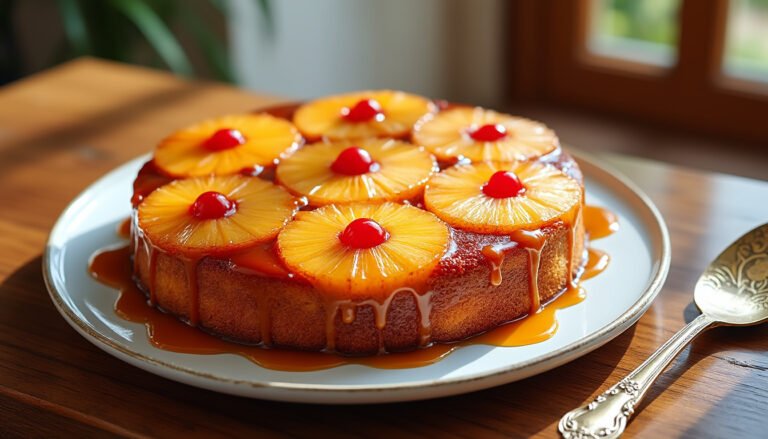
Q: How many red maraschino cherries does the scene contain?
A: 7